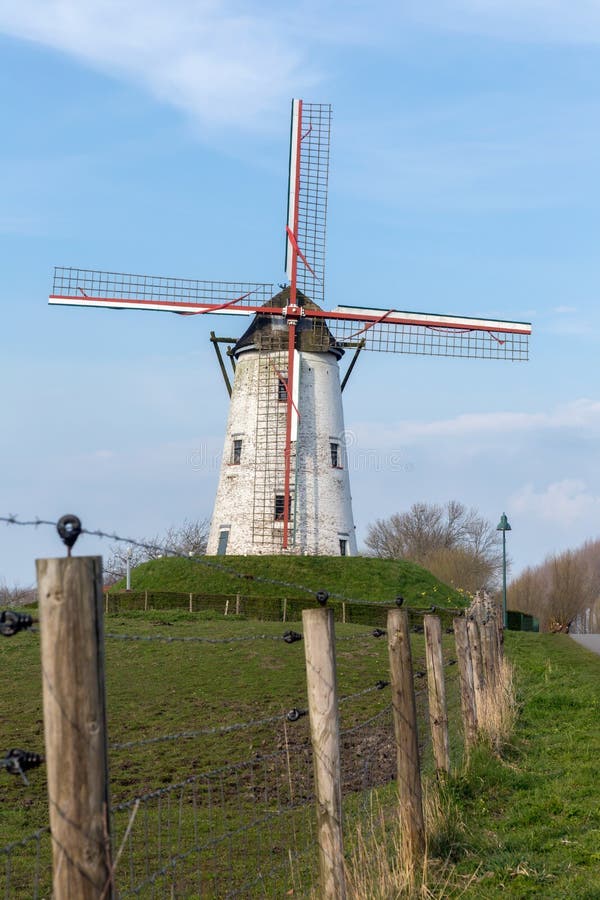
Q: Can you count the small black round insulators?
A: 15